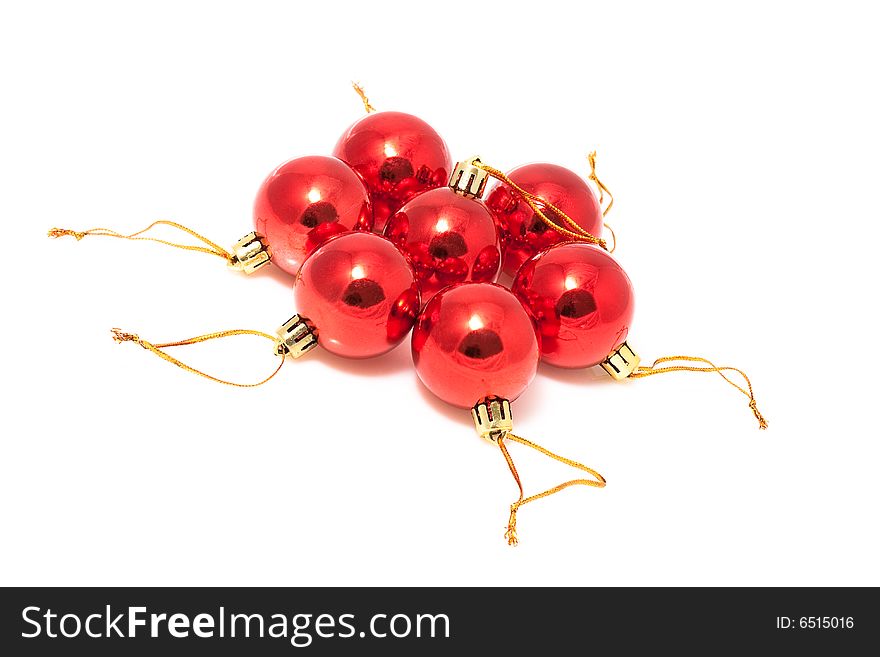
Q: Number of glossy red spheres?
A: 7